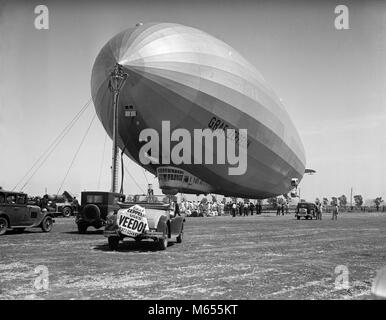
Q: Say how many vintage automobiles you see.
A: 5